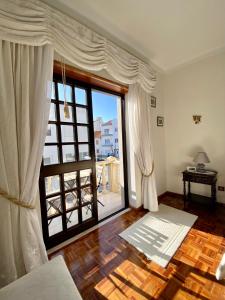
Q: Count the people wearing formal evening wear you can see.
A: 0